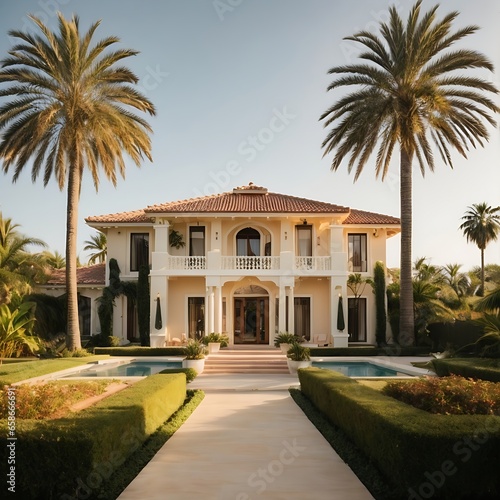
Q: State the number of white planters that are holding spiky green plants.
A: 4